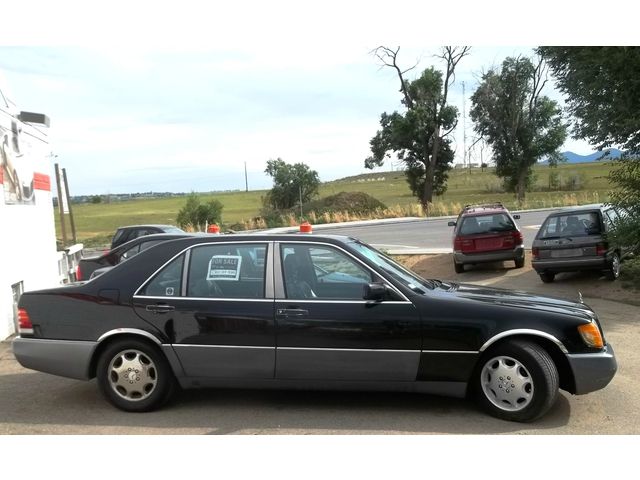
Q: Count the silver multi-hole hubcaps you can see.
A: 2